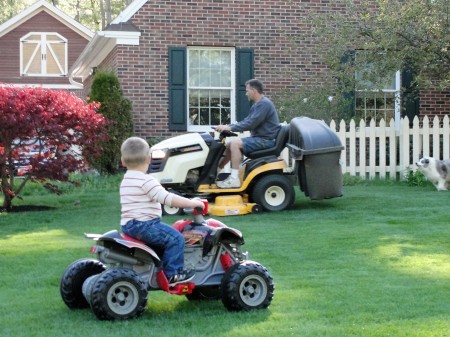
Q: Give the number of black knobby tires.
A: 4